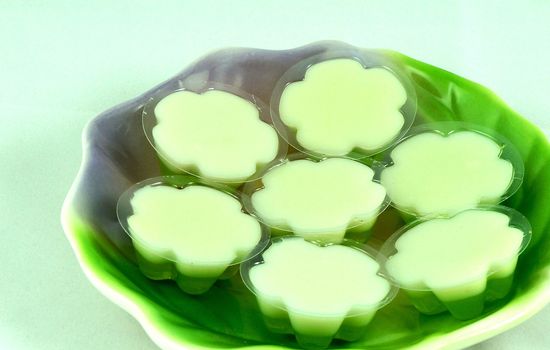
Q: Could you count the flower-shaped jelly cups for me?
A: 7